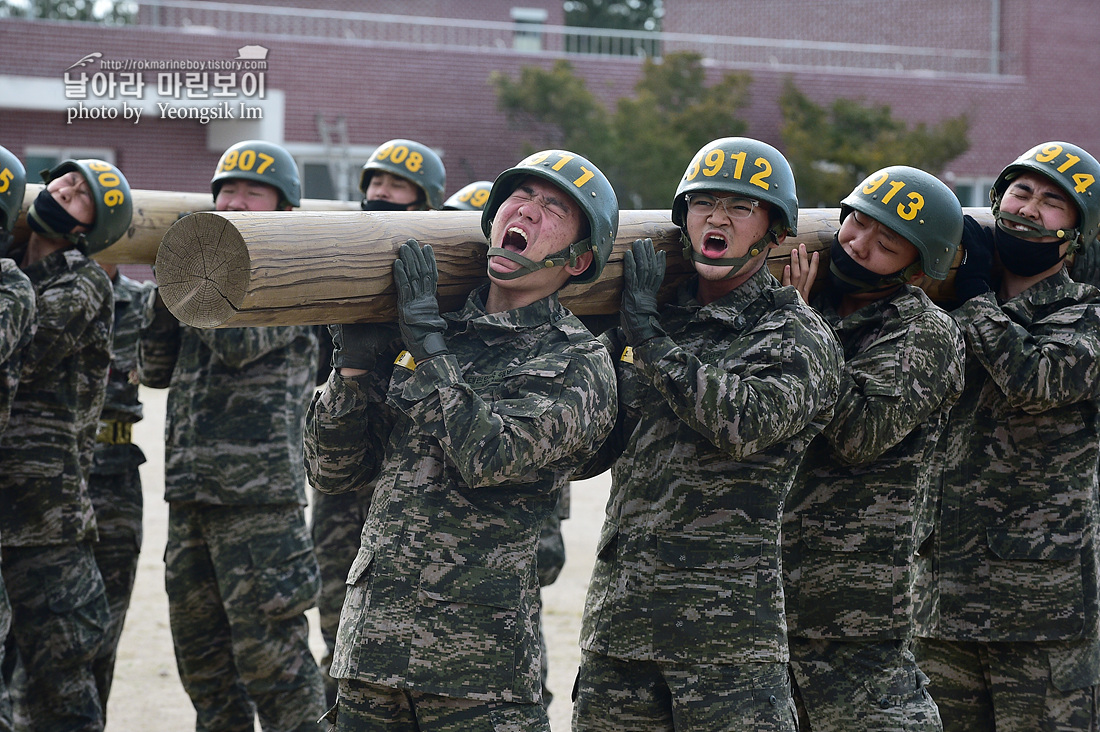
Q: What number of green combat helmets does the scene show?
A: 9